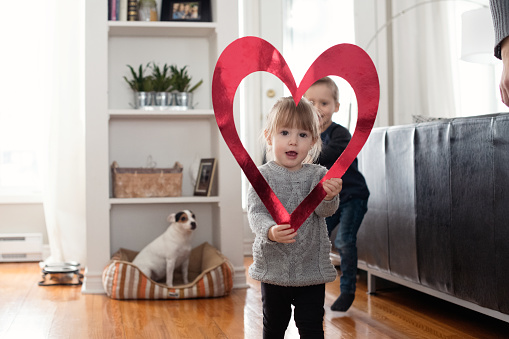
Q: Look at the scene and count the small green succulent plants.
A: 3